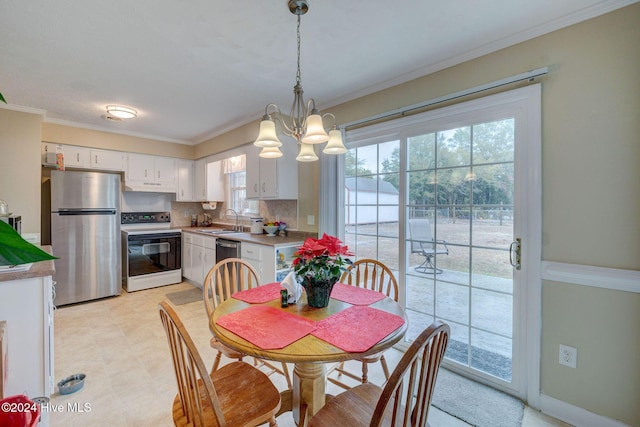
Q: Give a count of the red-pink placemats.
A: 4